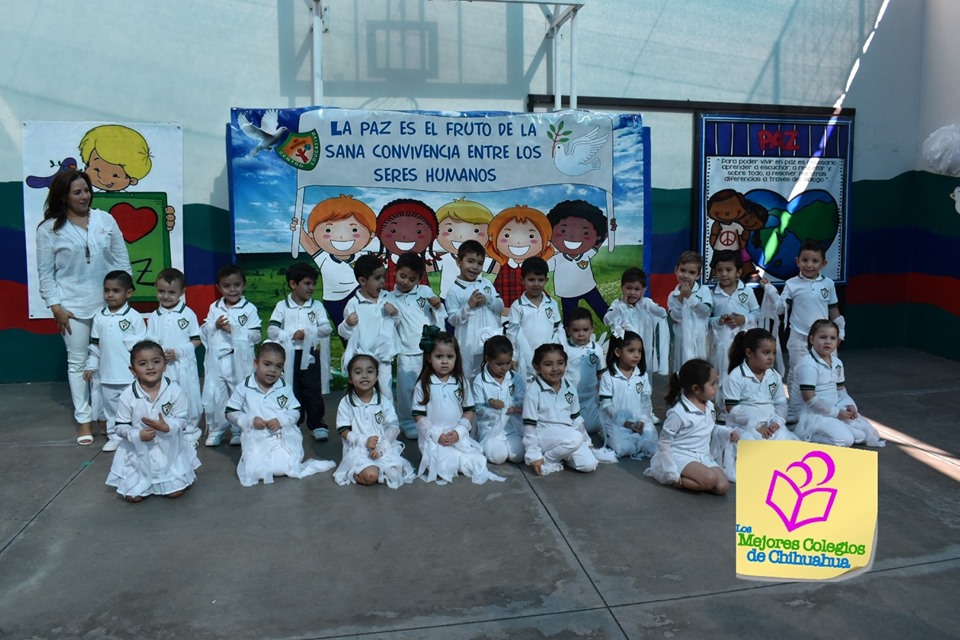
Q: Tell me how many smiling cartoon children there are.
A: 8